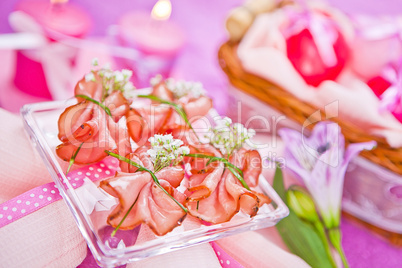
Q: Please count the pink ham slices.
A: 4